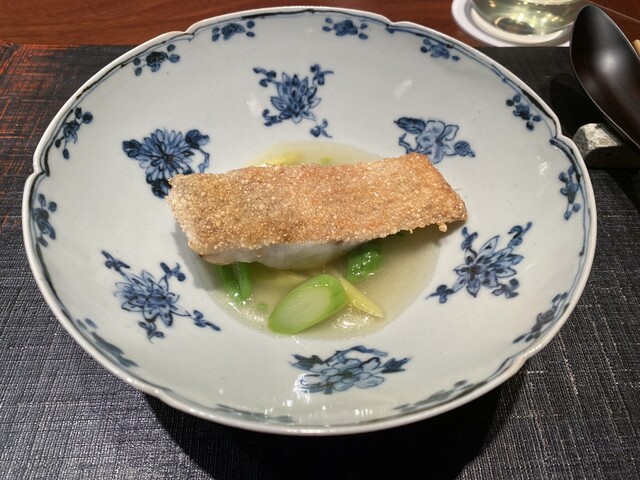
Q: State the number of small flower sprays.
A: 12